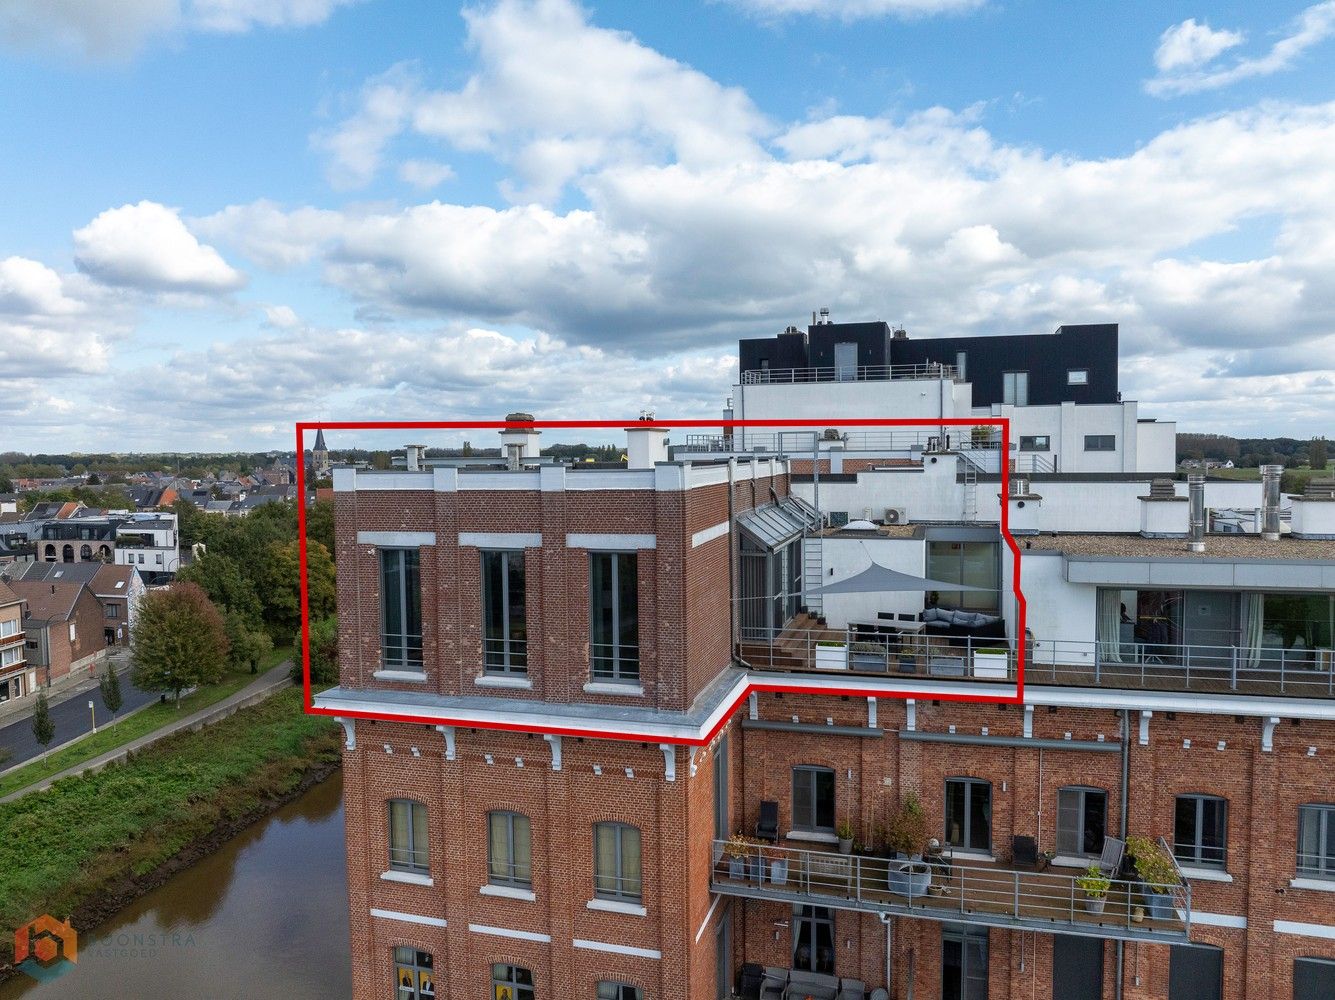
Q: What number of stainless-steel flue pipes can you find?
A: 2